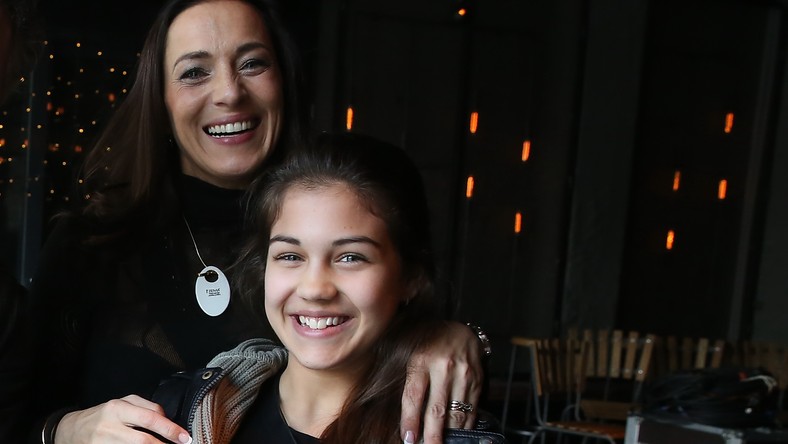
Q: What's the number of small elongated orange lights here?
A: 9